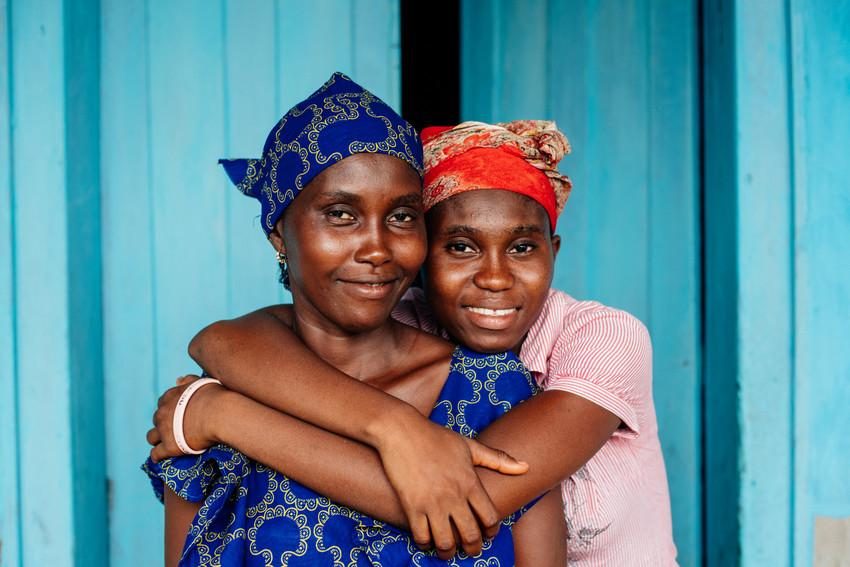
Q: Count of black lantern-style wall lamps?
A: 0